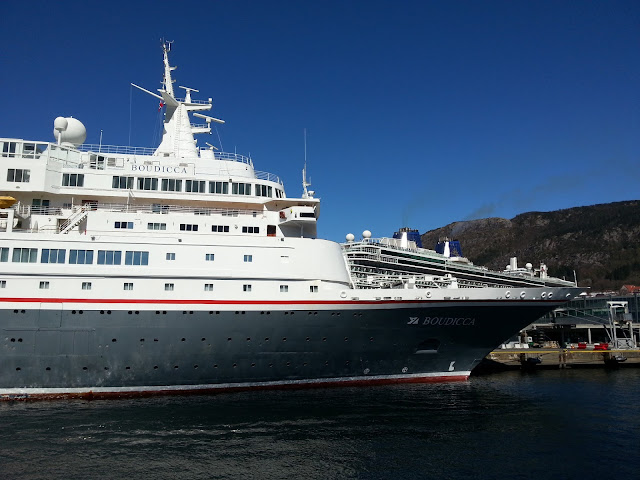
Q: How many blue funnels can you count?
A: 2